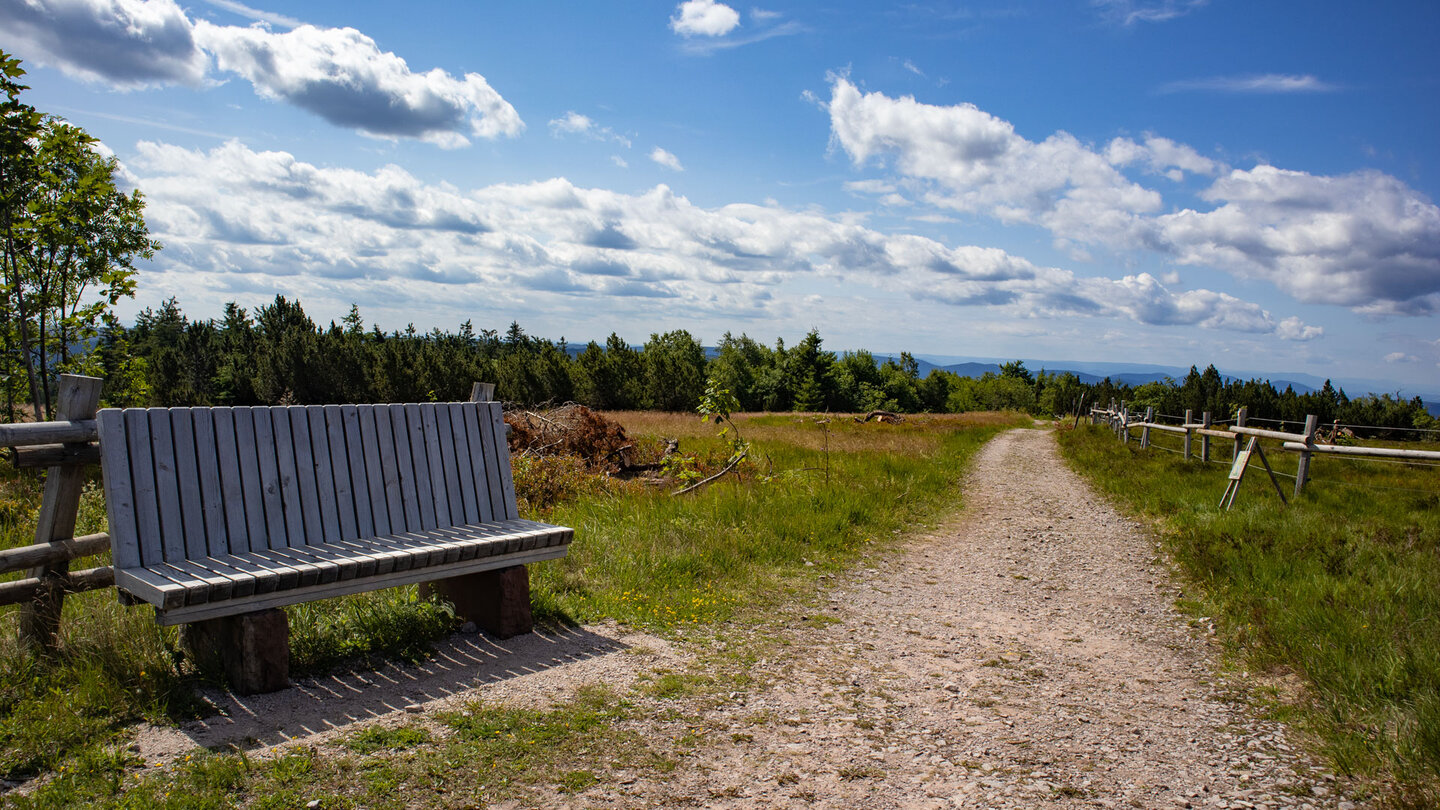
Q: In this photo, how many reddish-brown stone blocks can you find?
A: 2